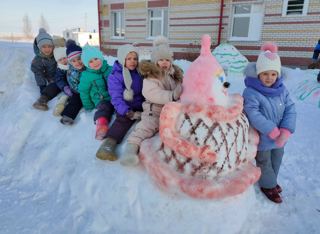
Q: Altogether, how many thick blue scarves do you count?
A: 1